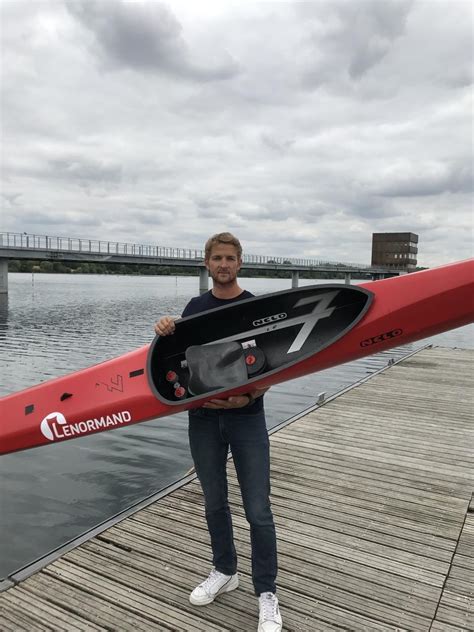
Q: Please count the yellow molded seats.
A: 0